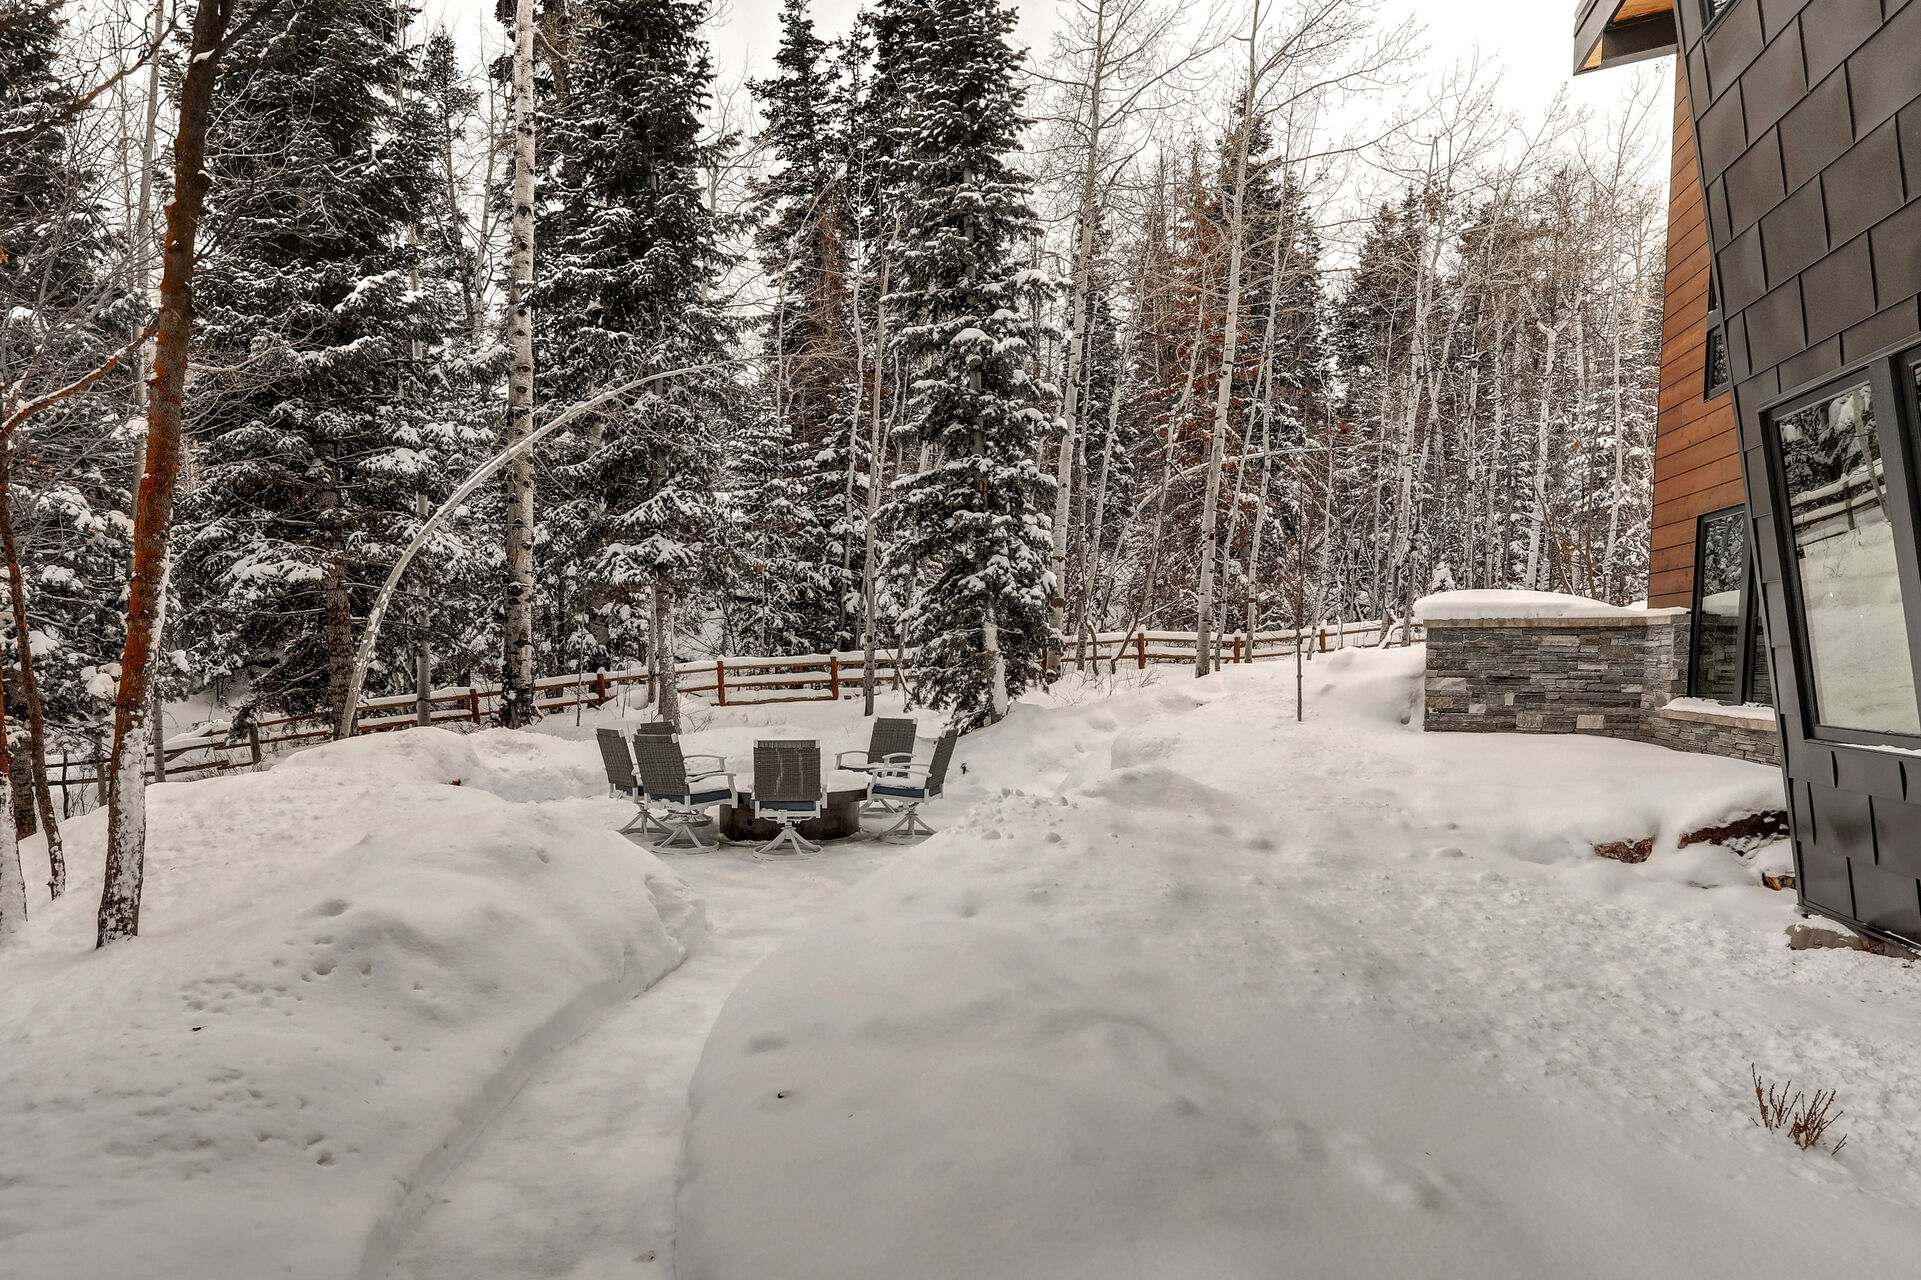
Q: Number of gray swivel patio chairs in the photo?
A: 6